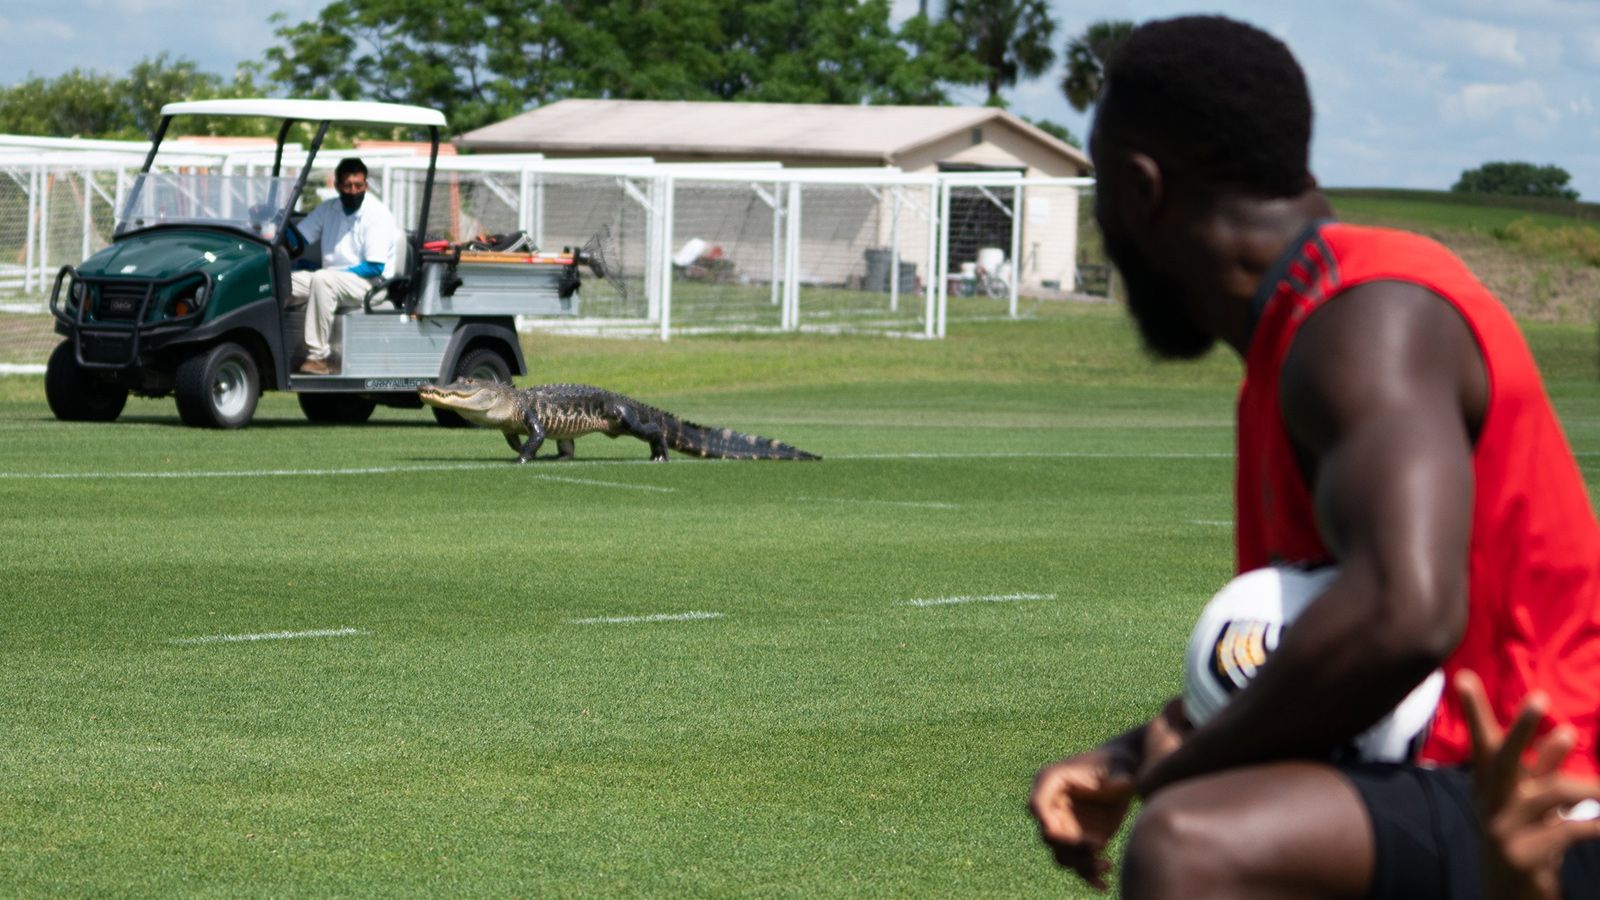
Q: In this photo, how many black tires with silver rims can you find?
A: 2